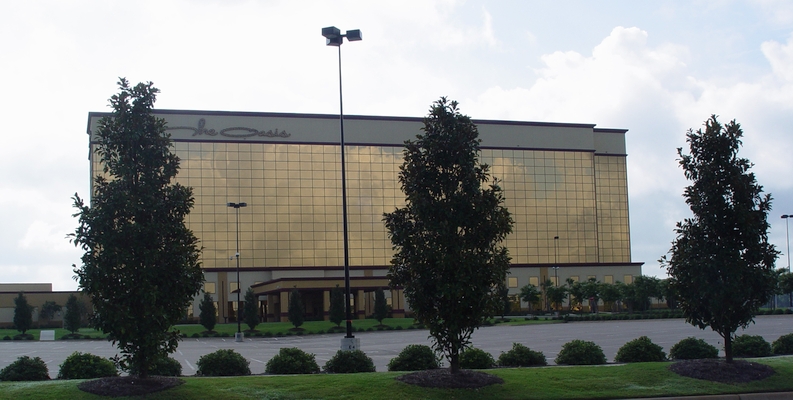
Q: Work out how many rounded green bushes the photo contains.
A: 14